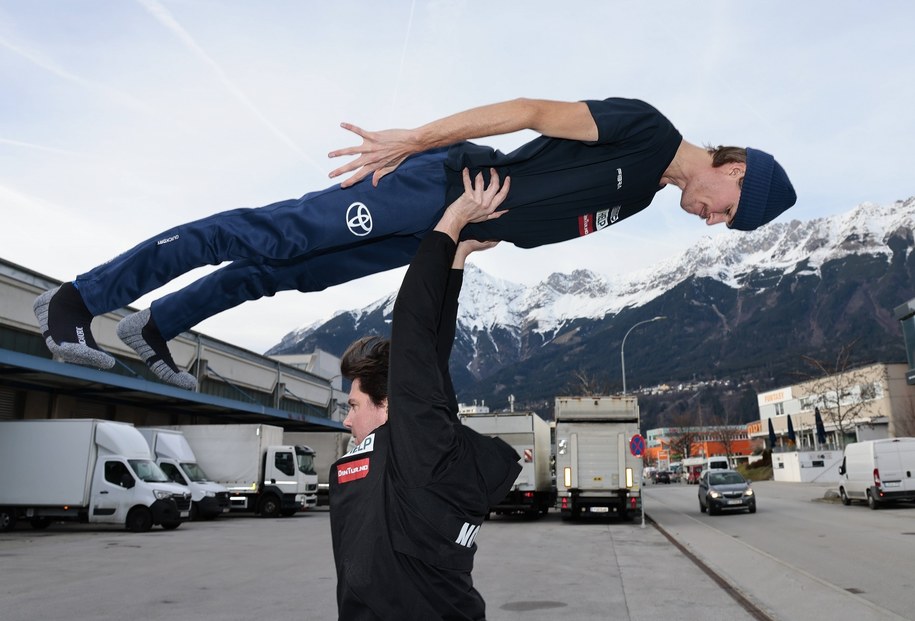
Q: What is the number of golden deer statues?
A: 0